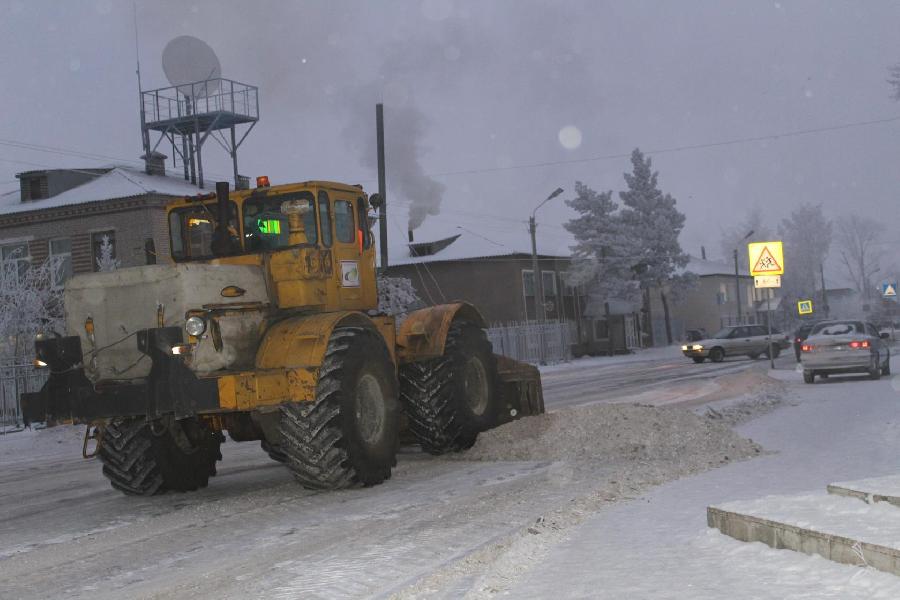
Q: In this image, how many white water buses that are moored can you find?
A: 0